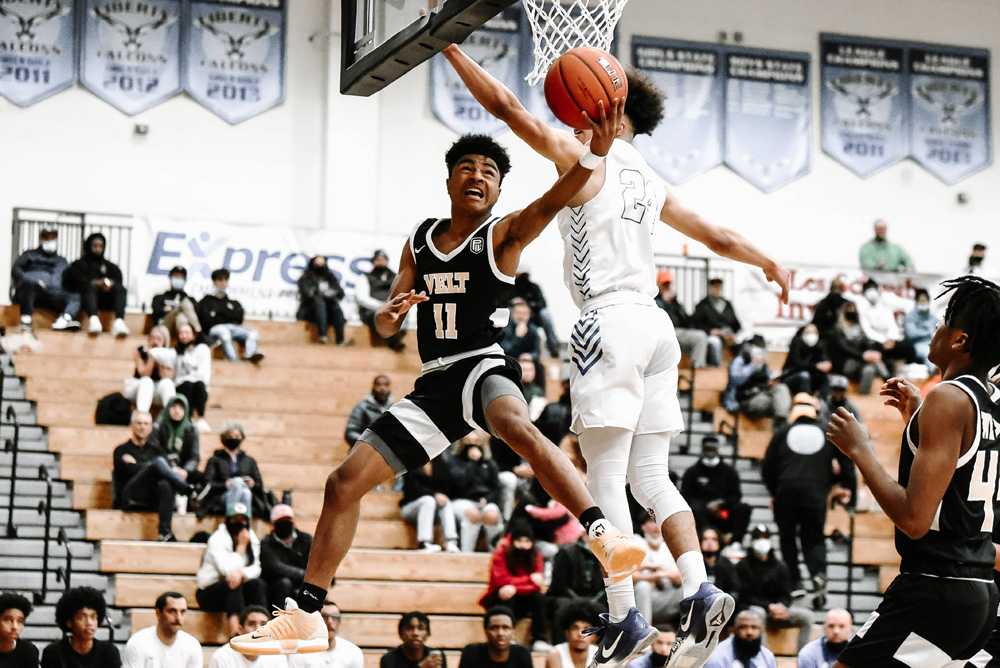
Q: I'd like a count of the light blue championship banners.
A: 9